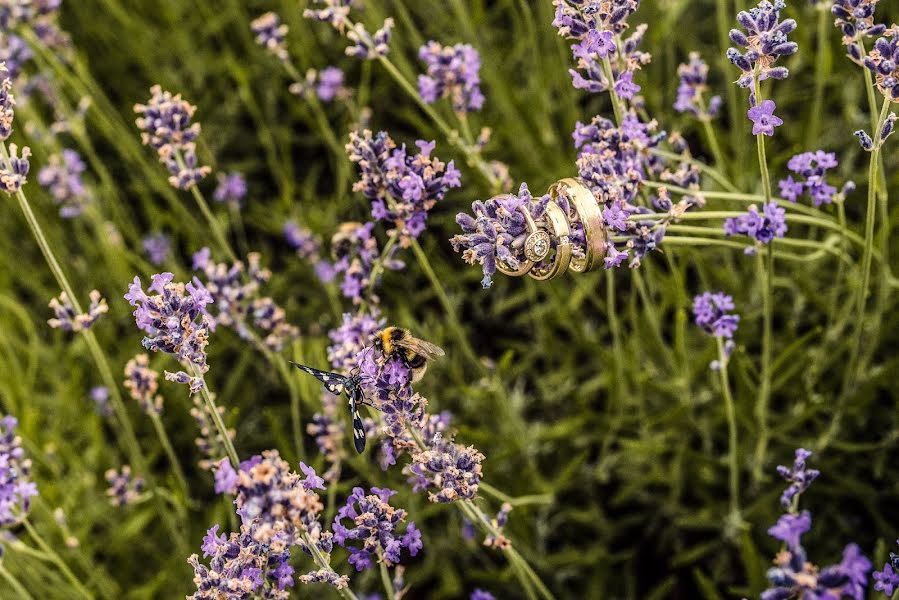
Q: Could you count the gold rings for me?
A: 3